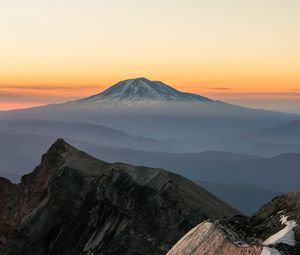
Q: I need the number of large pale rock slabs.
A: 1